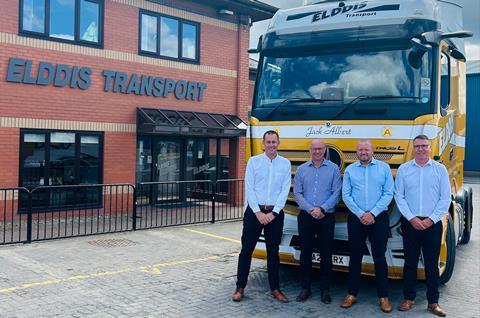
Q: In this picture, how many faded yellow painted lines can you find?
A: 2